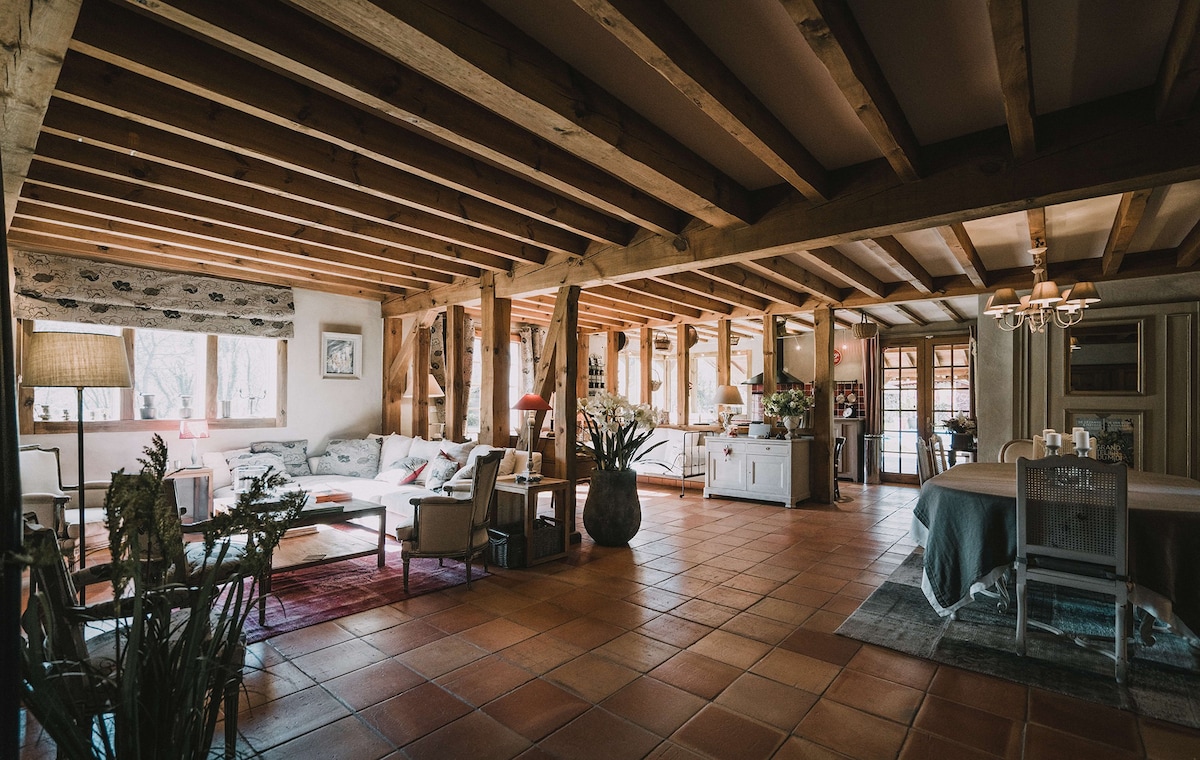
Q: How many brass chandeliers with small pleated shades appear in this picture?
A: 1